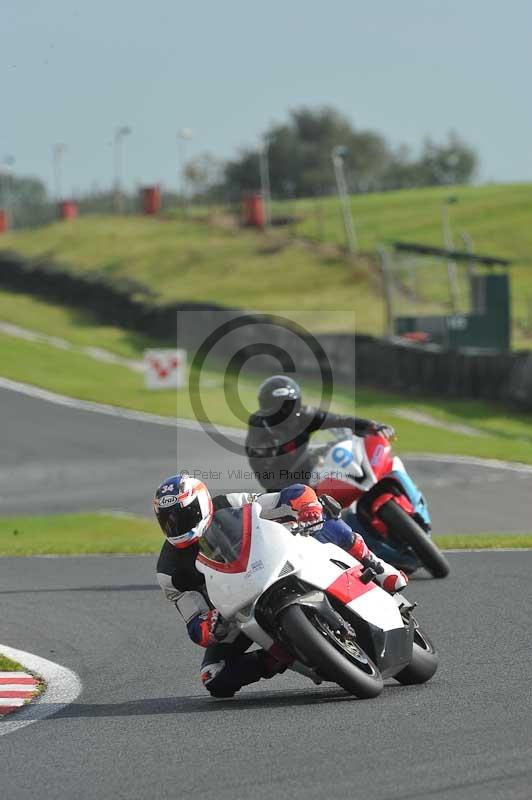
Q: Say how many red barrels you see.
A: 4